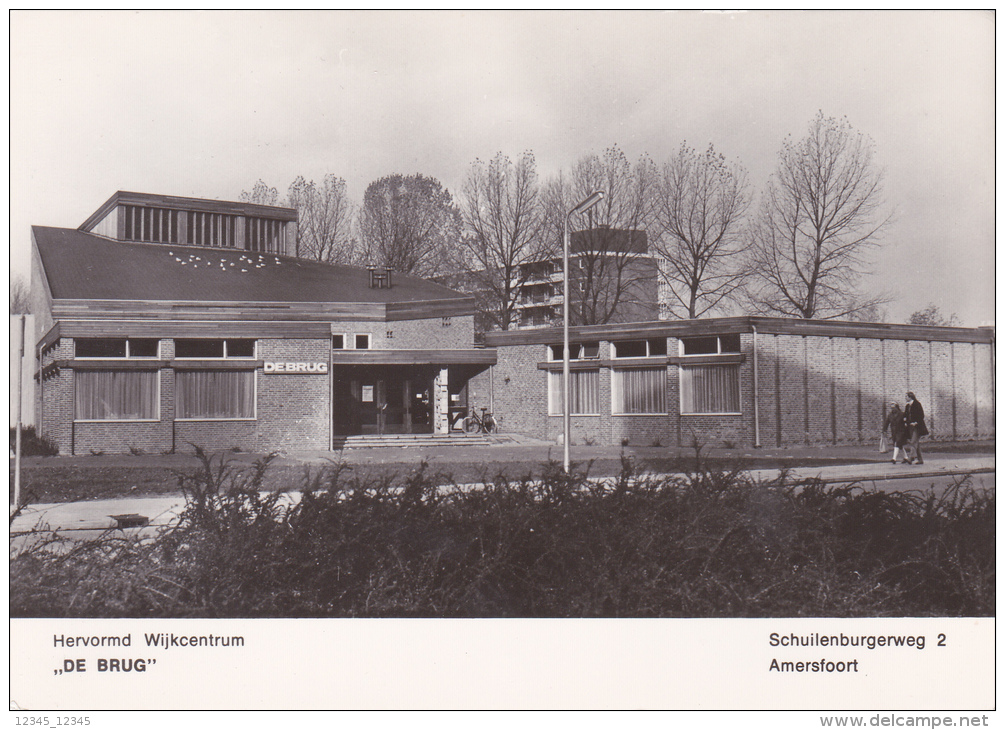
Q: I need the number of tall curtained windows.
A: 5